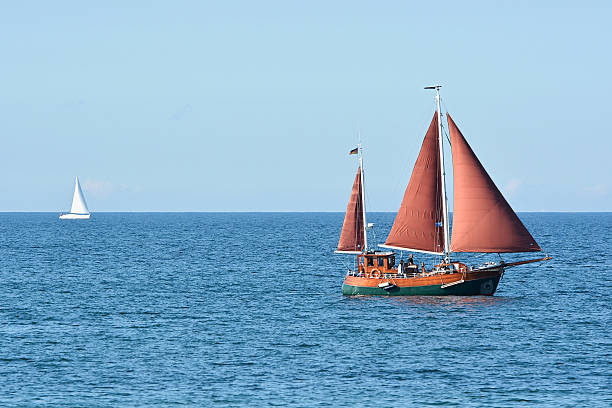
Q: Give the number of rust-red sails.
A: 3